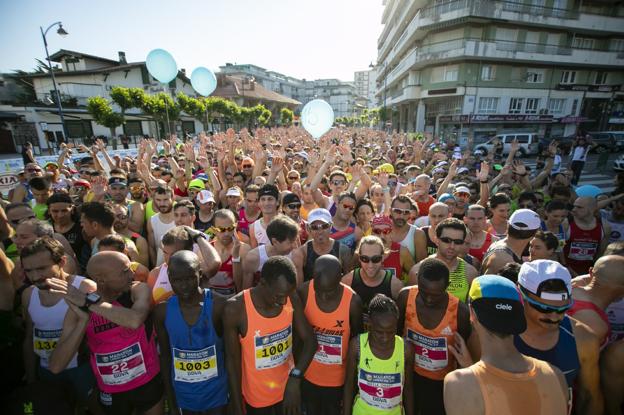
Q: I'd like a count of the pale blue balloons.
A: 3